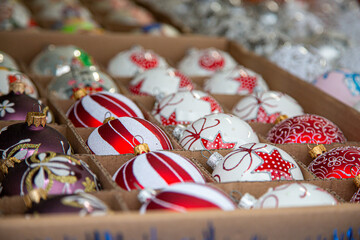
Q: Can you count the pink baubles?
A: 1